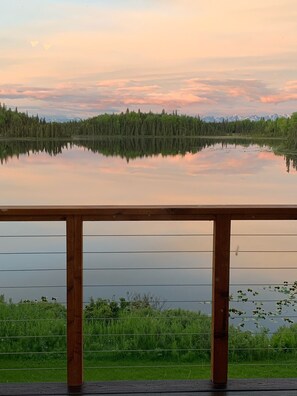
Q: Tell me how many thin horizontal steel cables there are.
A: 9